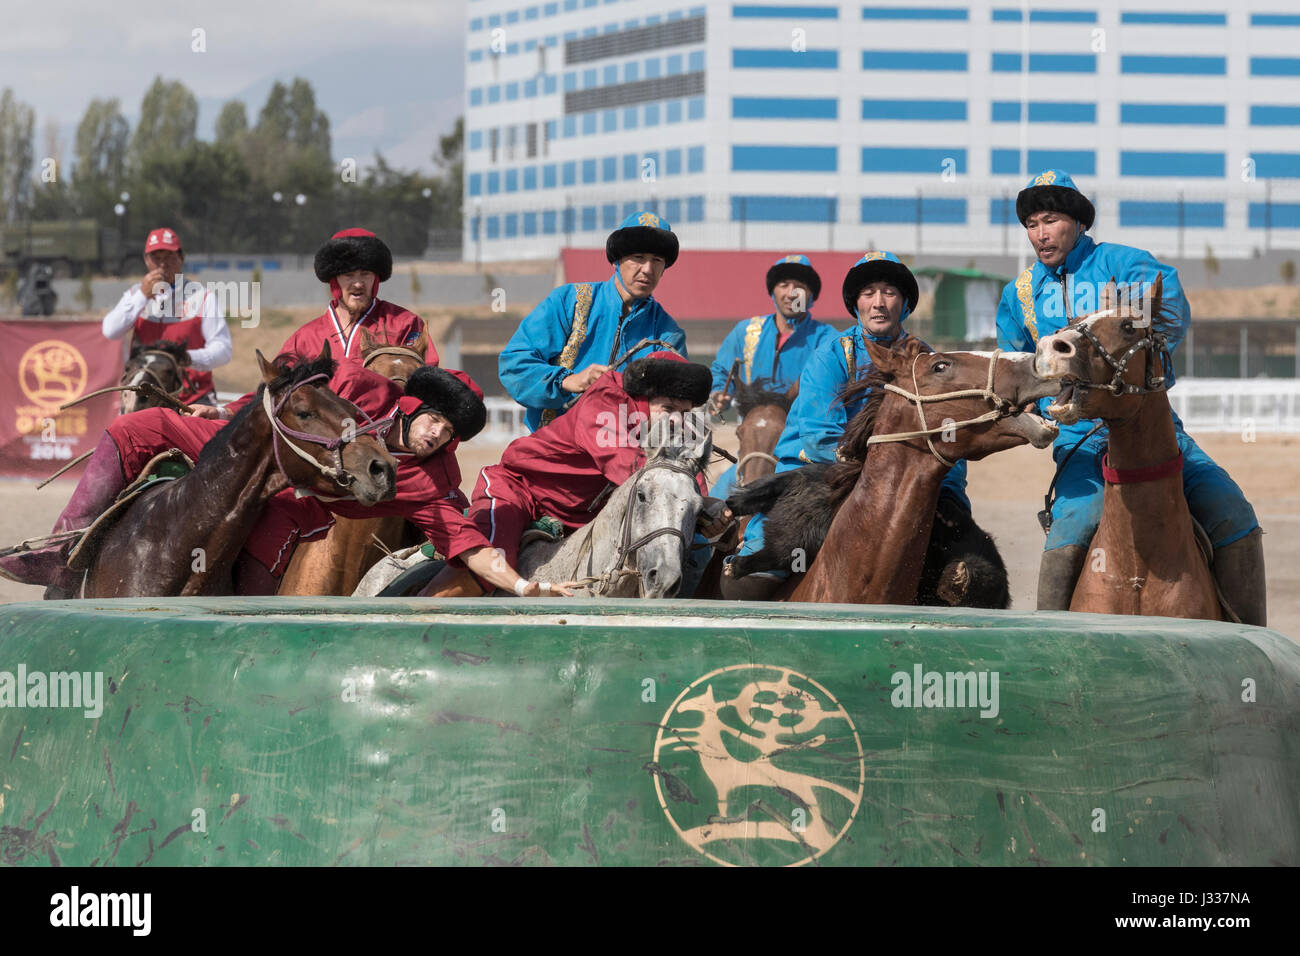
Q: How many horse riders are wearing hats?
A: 8